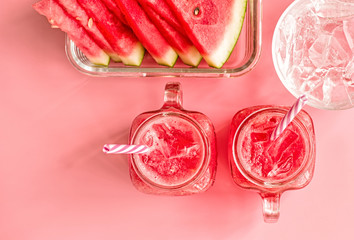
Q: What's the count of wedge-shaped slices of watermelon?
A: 6